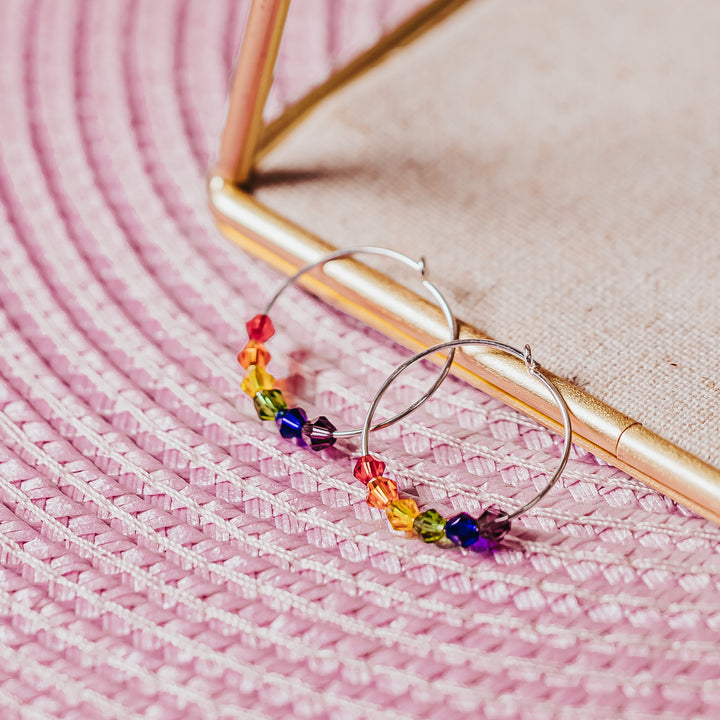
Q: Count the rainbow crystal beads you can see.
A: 12